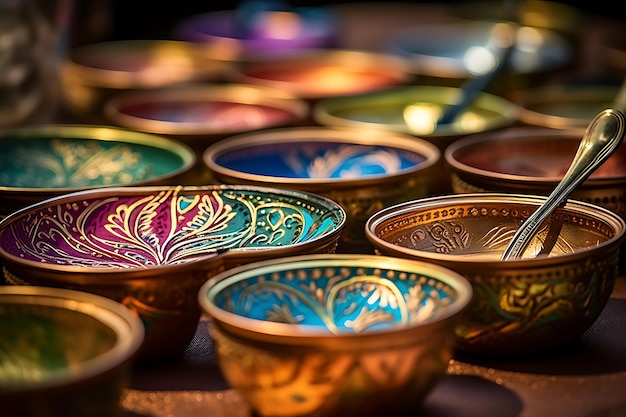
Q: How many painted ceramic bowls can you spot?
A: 14